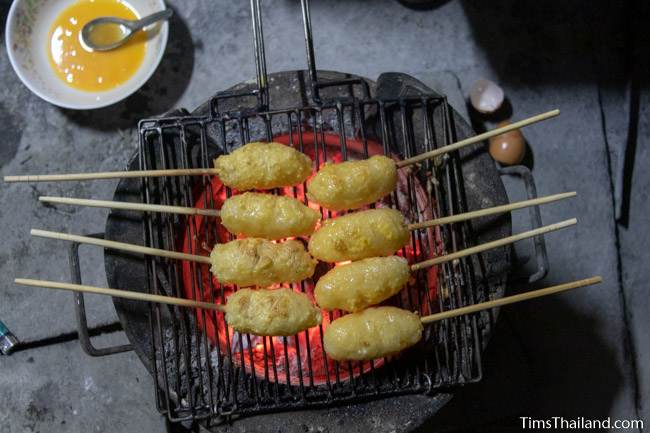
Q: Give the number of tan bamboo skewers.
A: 8